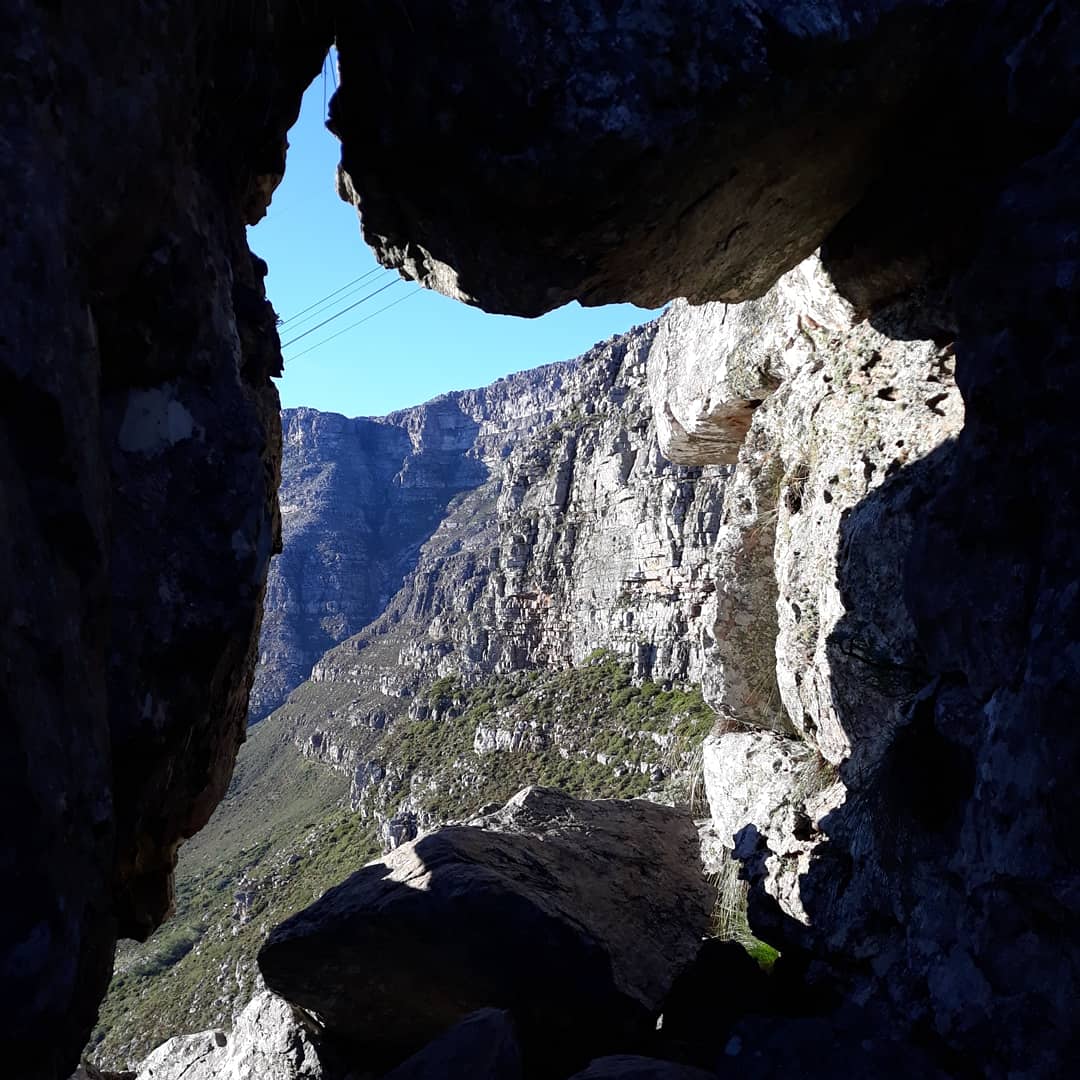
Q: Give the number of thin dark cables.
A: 4